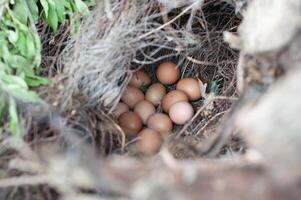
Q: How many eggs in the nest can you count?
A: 12